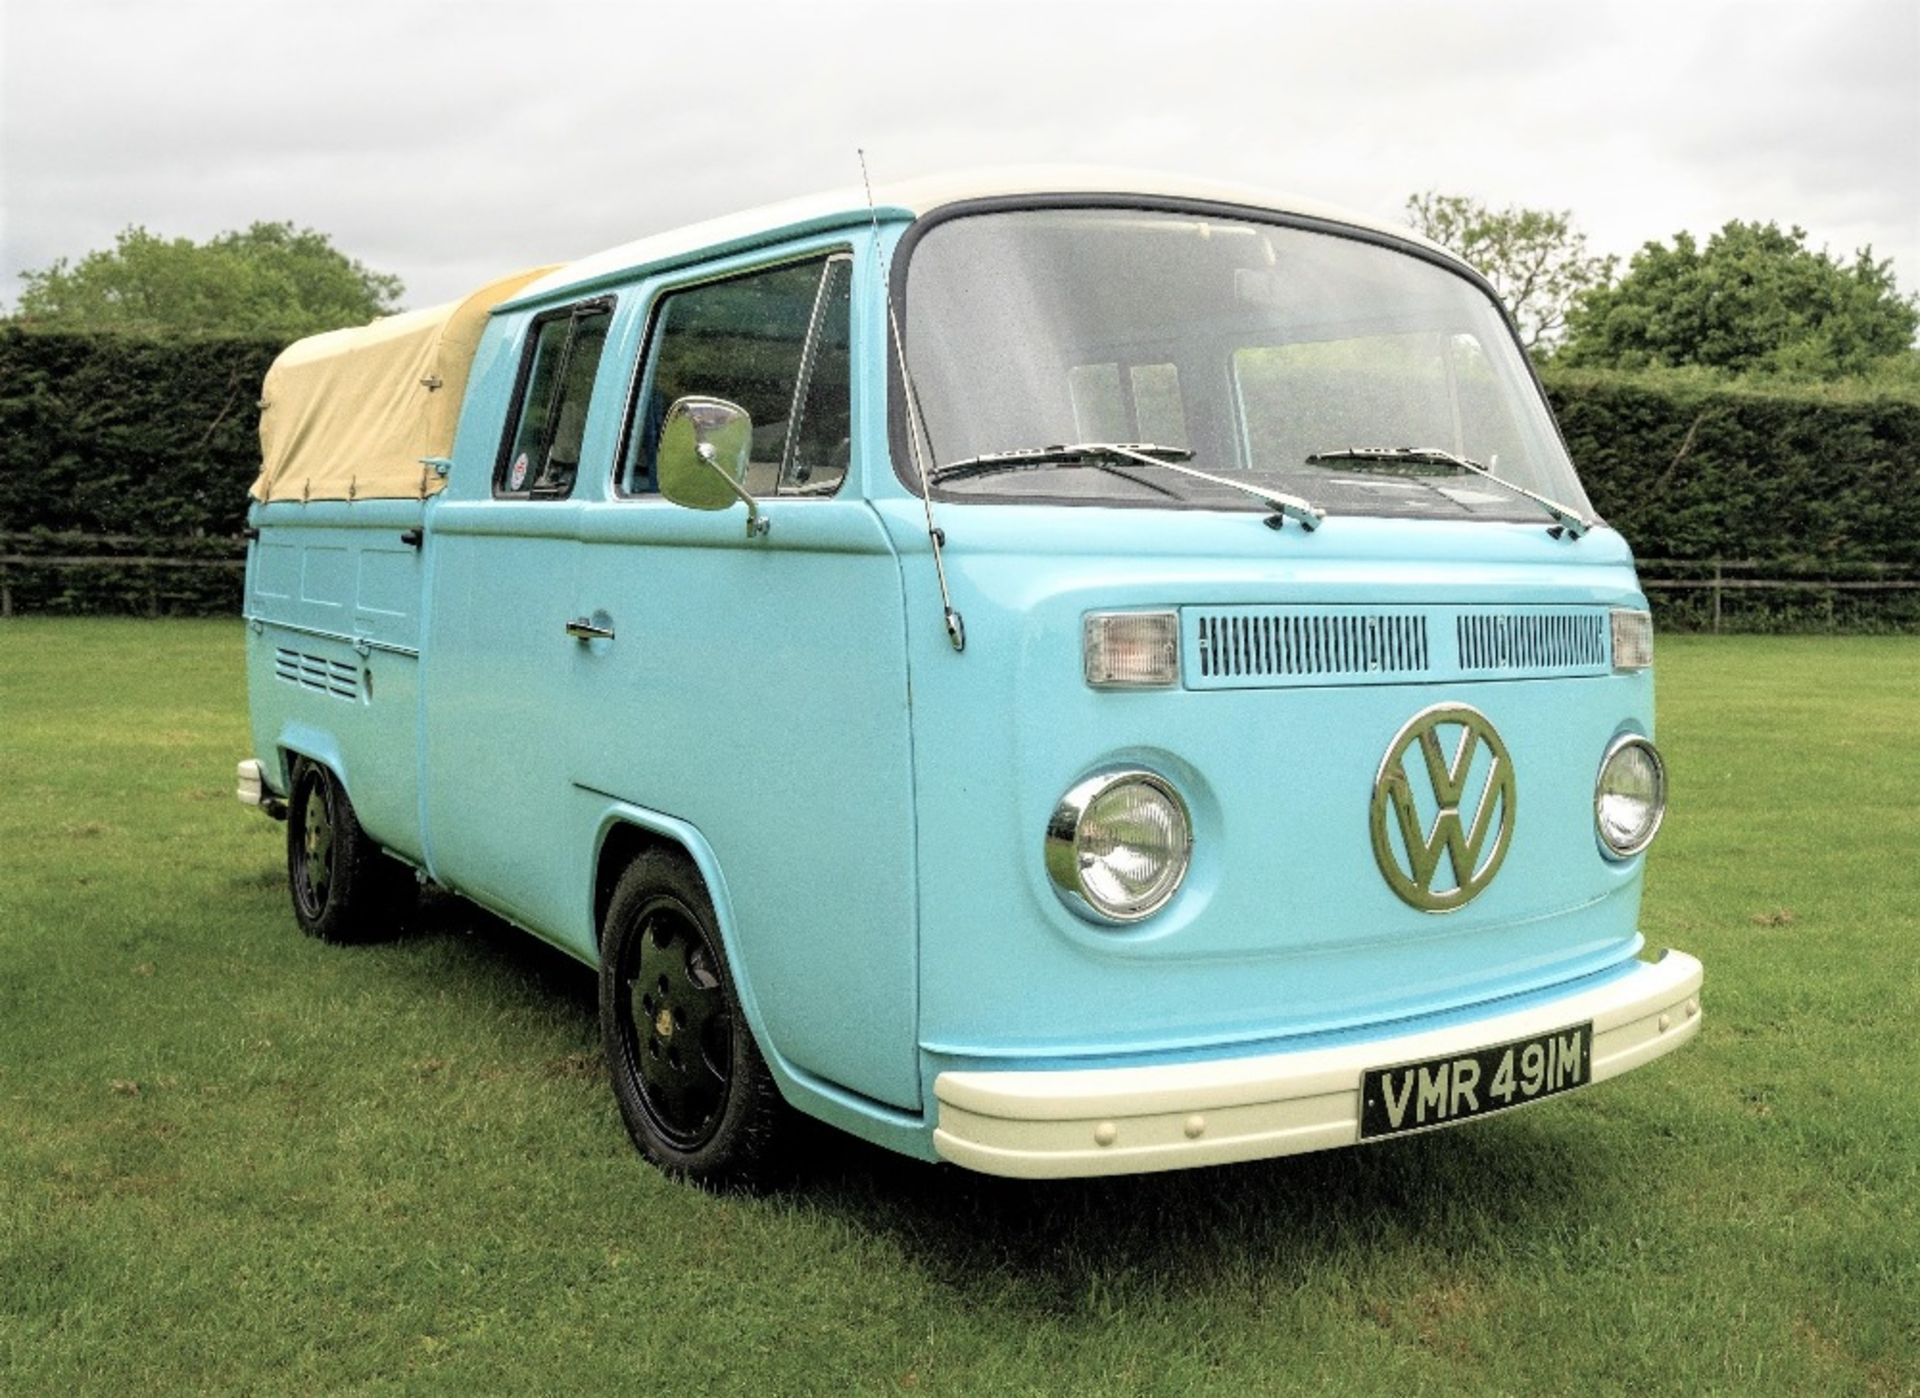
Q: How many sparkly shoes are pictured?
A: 0